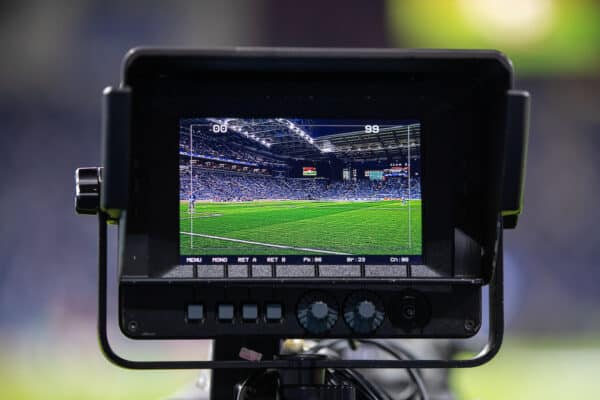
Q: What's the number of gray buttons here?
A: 4